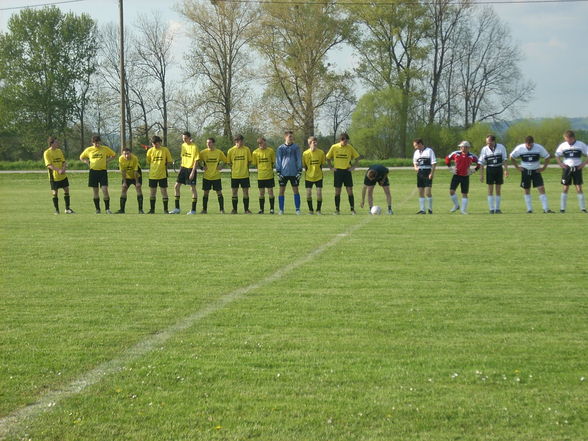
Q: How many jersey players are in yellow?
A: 10